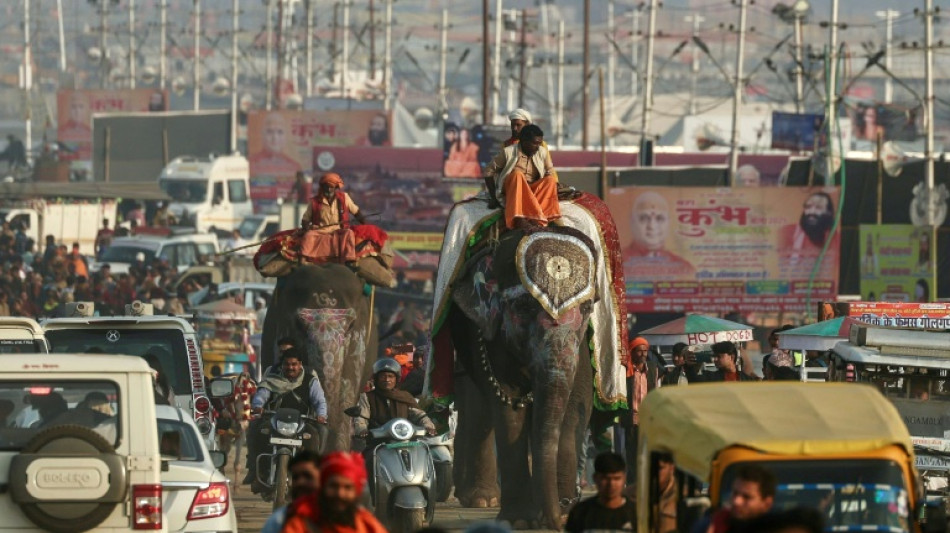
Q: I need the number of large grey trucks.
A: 1